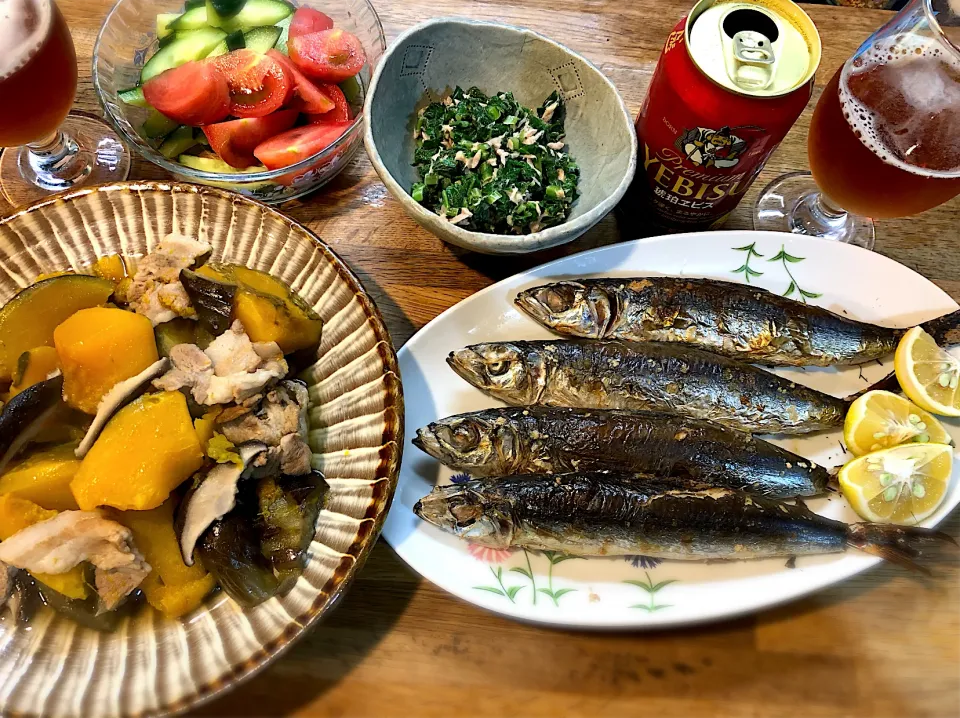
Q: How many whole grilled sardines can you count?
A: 4